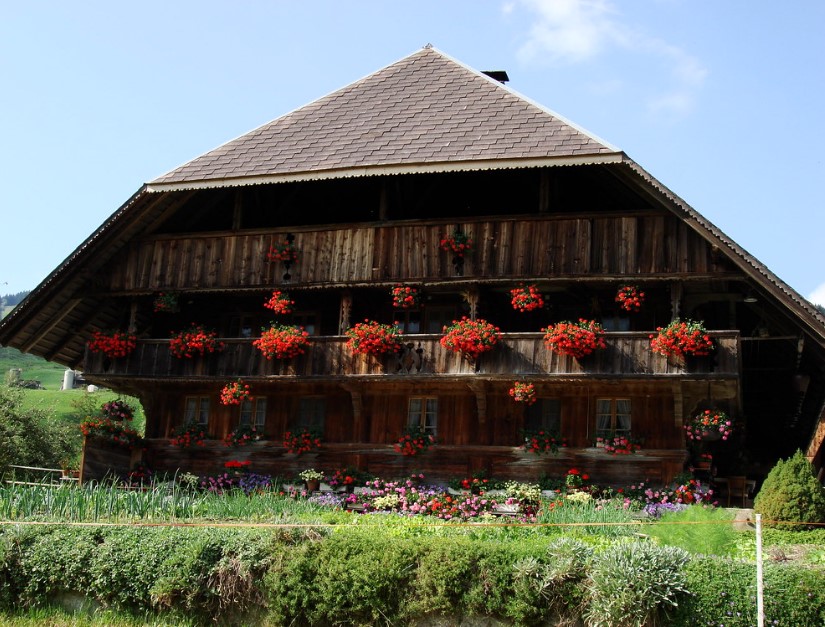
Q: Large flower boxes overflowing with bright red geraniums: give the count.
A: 7